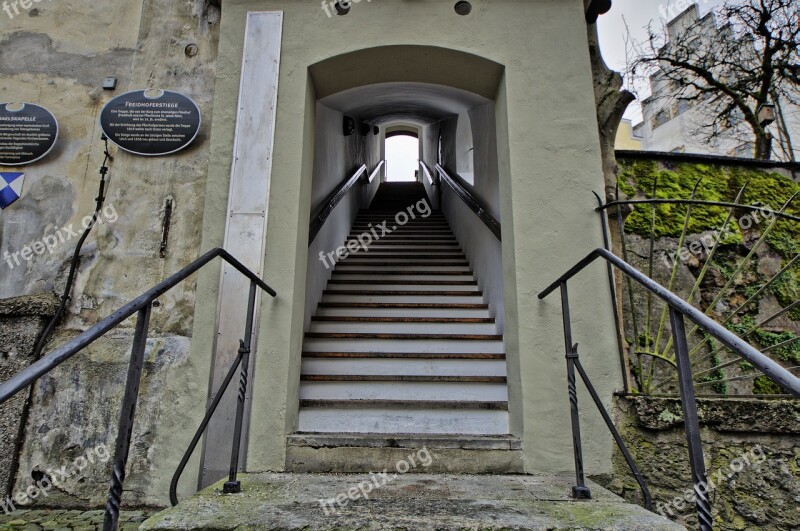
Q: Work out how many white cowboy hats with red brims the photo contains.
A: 0